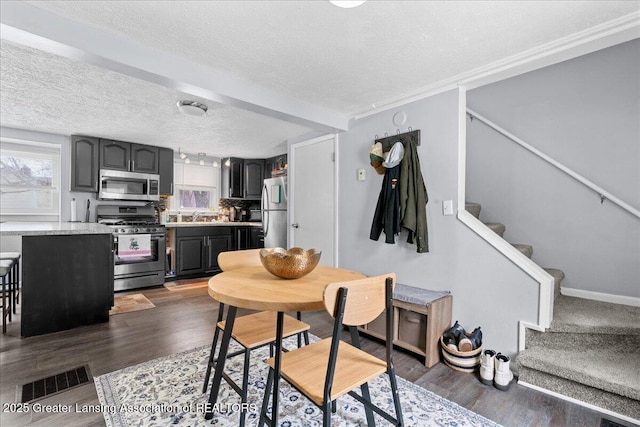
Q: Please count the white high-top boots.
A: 2